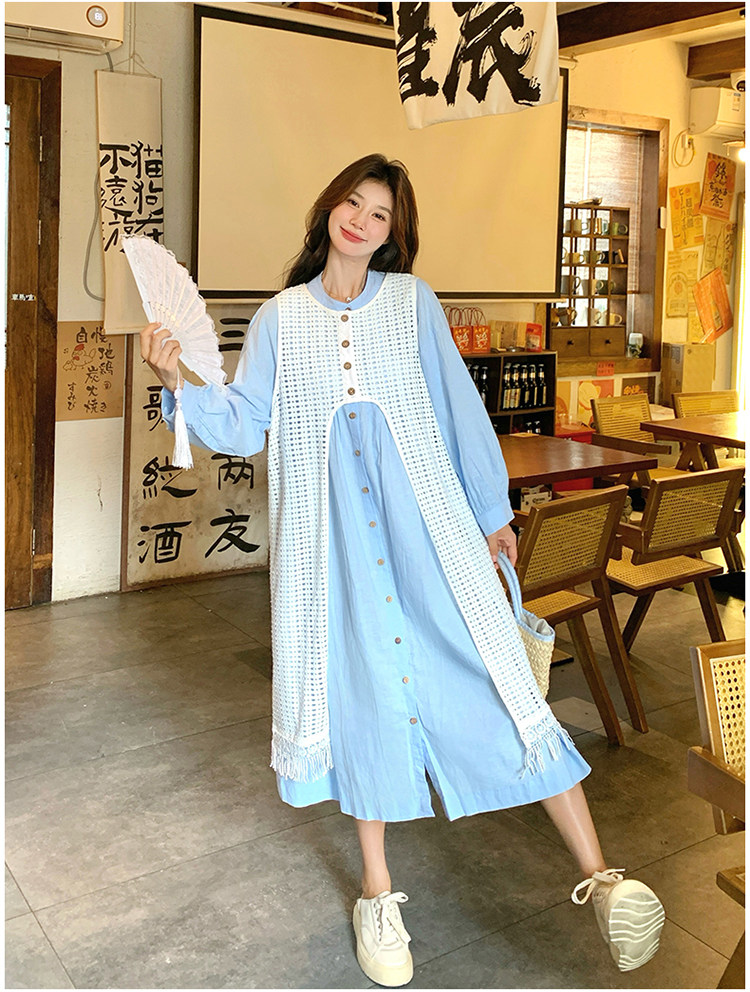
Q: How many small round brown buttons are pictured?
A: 13